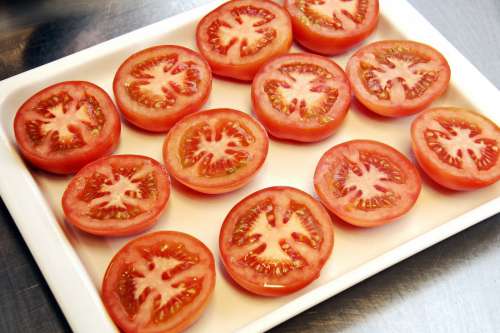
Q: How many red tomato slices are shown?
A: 12